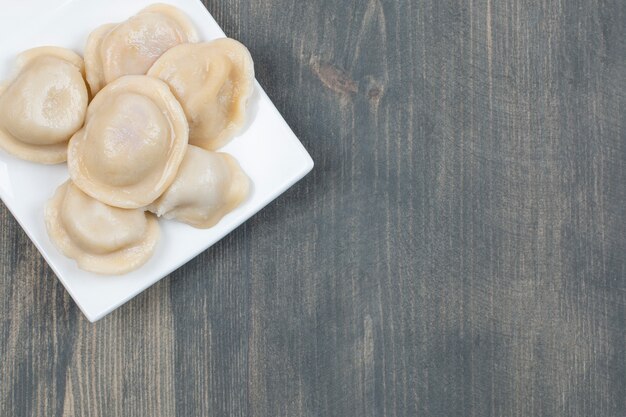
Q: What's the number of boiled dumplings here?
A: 6